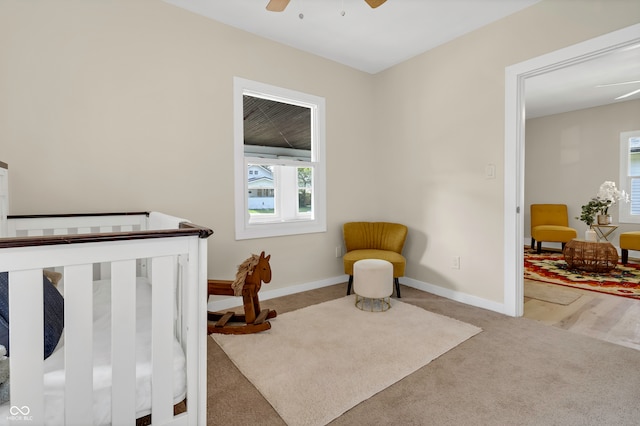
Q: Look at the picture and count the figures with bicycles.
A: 0